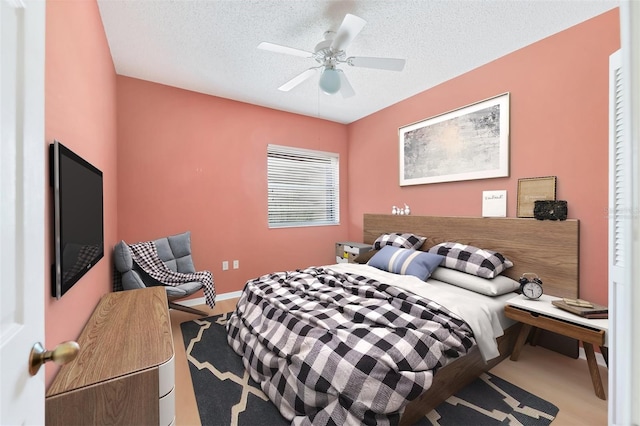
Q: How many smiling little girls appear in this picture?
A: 0